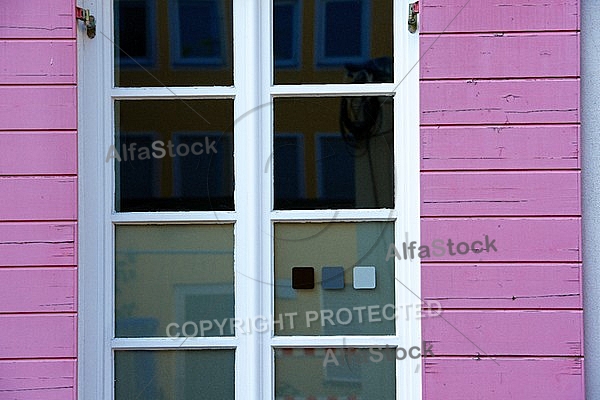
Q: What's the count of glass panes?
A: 8